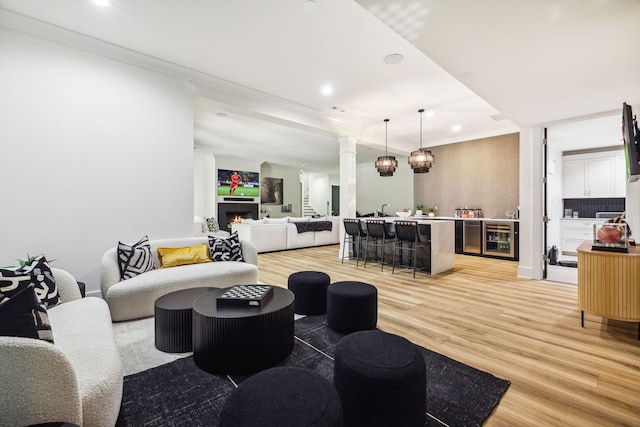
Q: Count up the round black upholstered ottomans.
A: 4